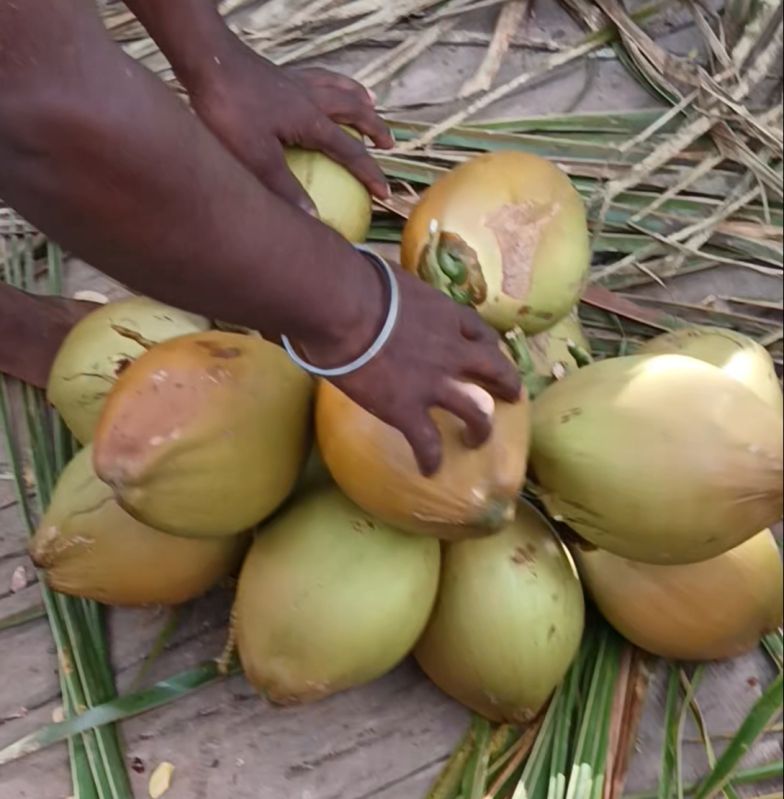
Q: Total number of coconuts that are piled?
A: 12